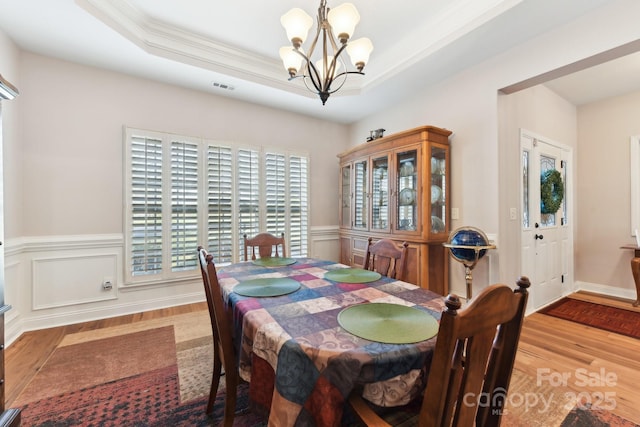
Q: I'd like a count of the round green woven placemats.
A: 4